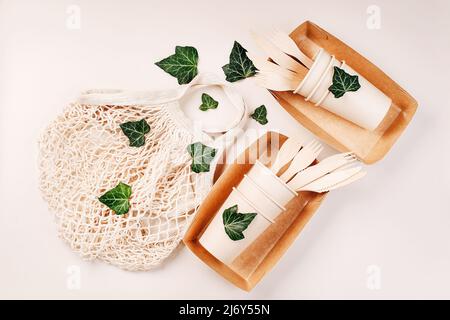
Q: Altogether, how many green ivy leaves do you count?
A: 9